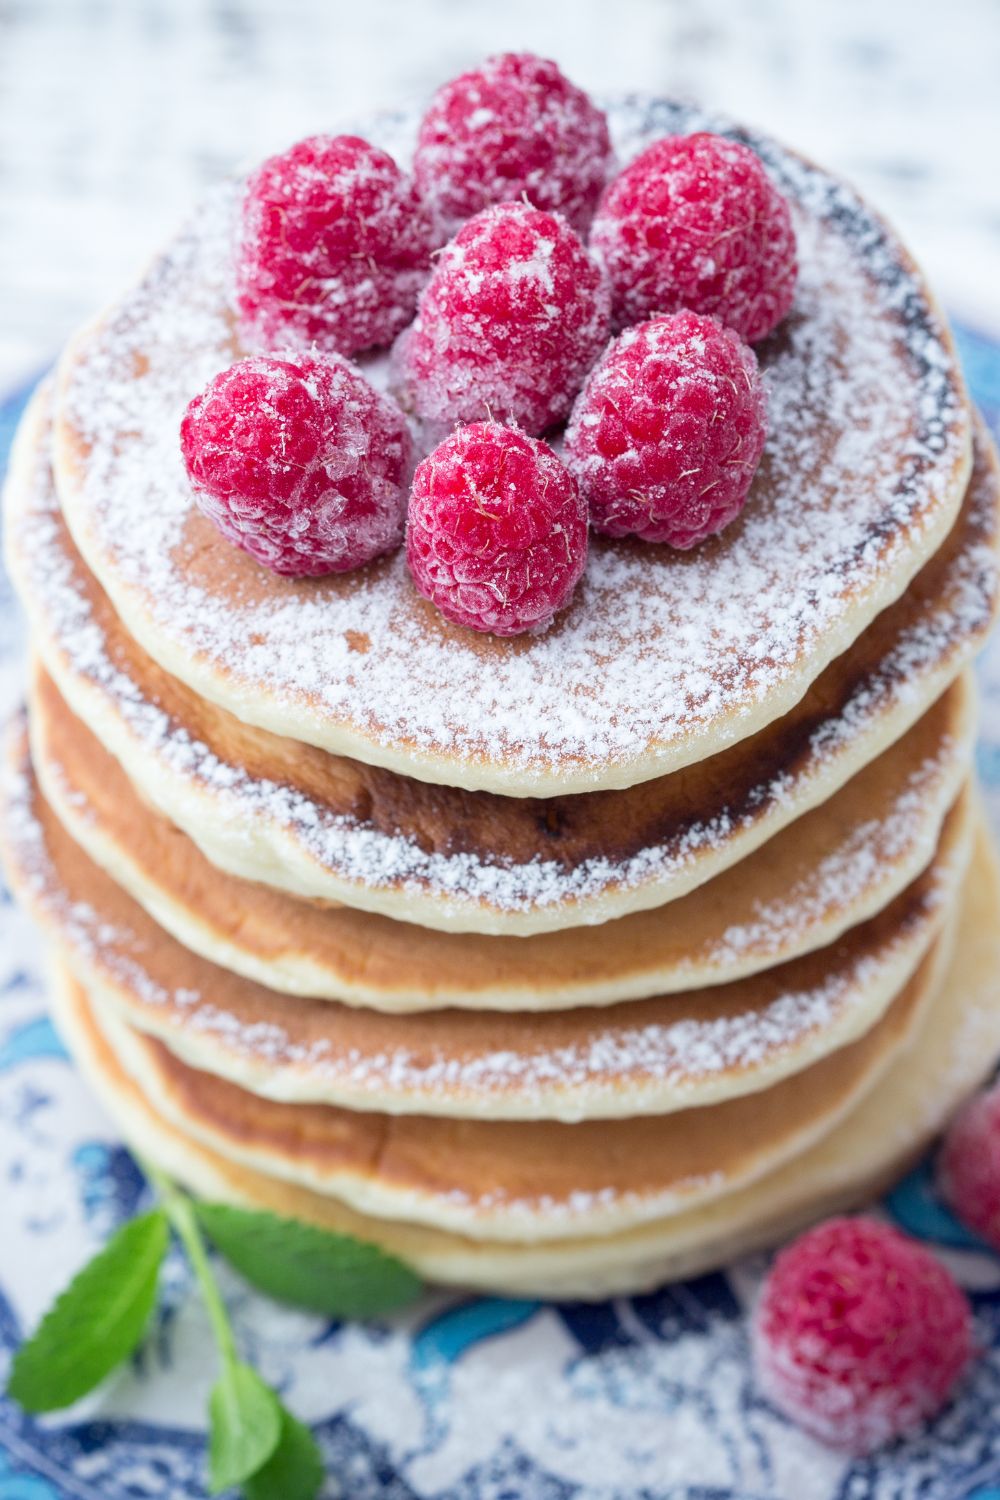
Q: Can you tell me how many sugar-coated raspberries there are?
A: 9